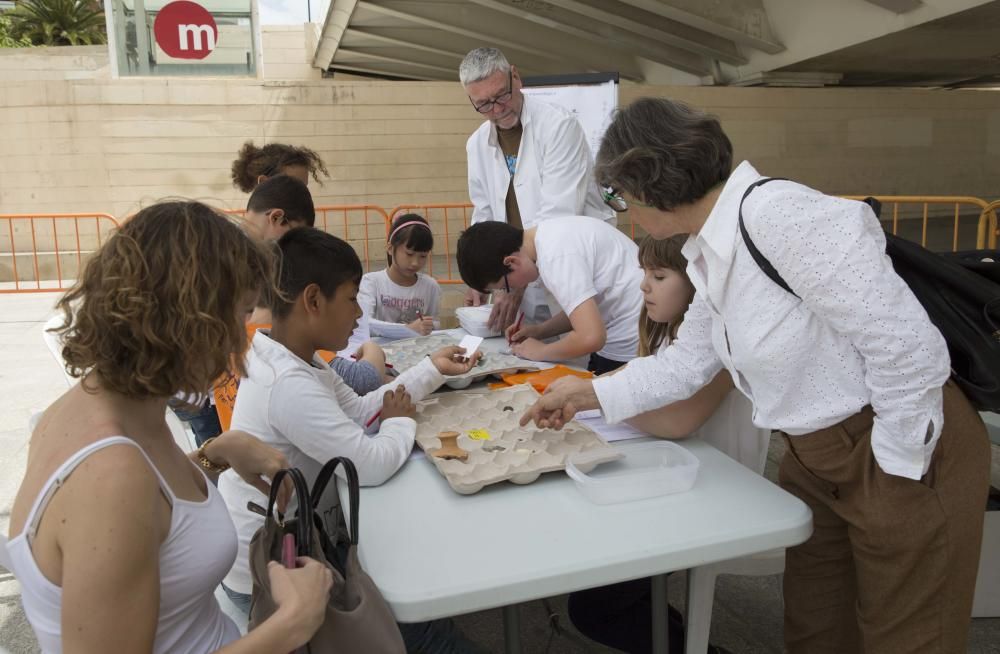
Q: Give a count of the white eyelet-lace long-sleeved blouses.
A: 1